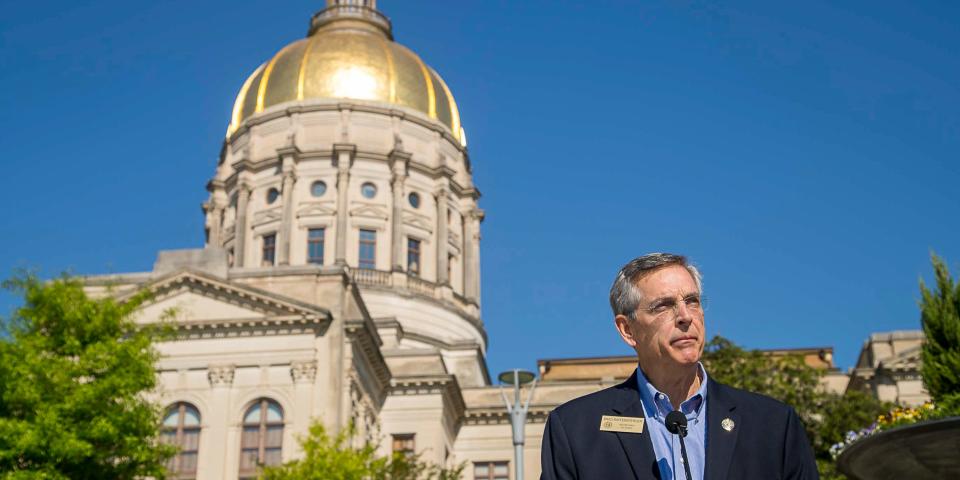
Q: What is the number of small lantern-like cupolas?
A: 1